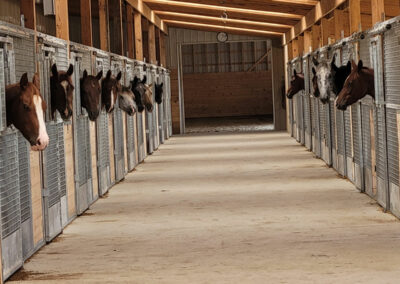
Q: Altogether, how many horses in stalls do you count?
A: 13